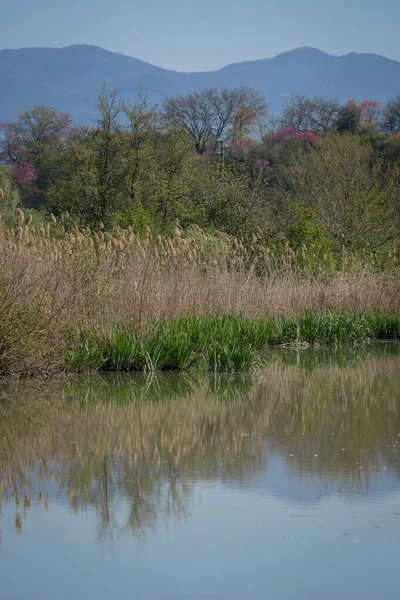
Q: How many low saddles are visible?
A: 1